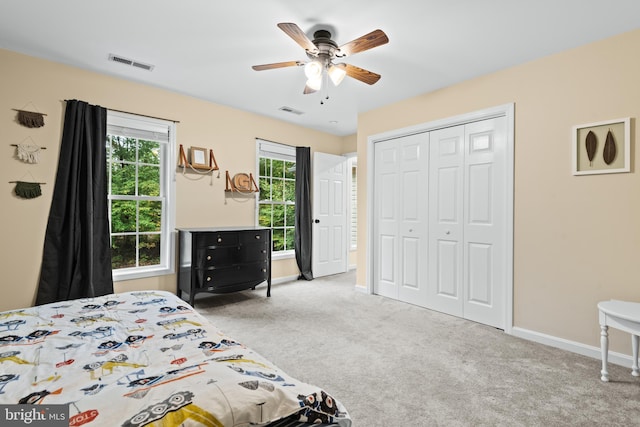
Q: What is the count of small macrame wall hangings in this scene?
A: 3